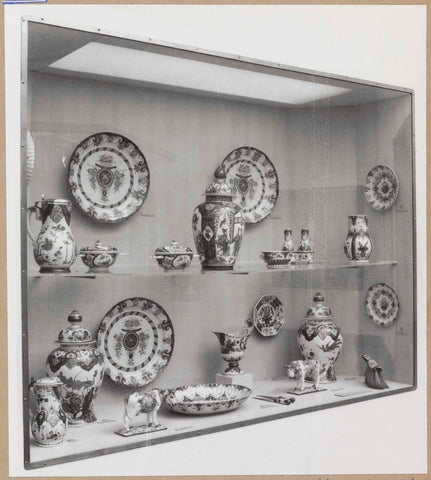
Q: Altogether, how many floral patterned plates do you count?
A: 6